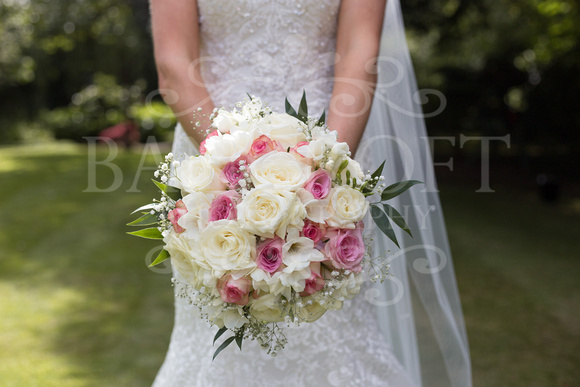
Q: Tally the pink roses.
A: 12